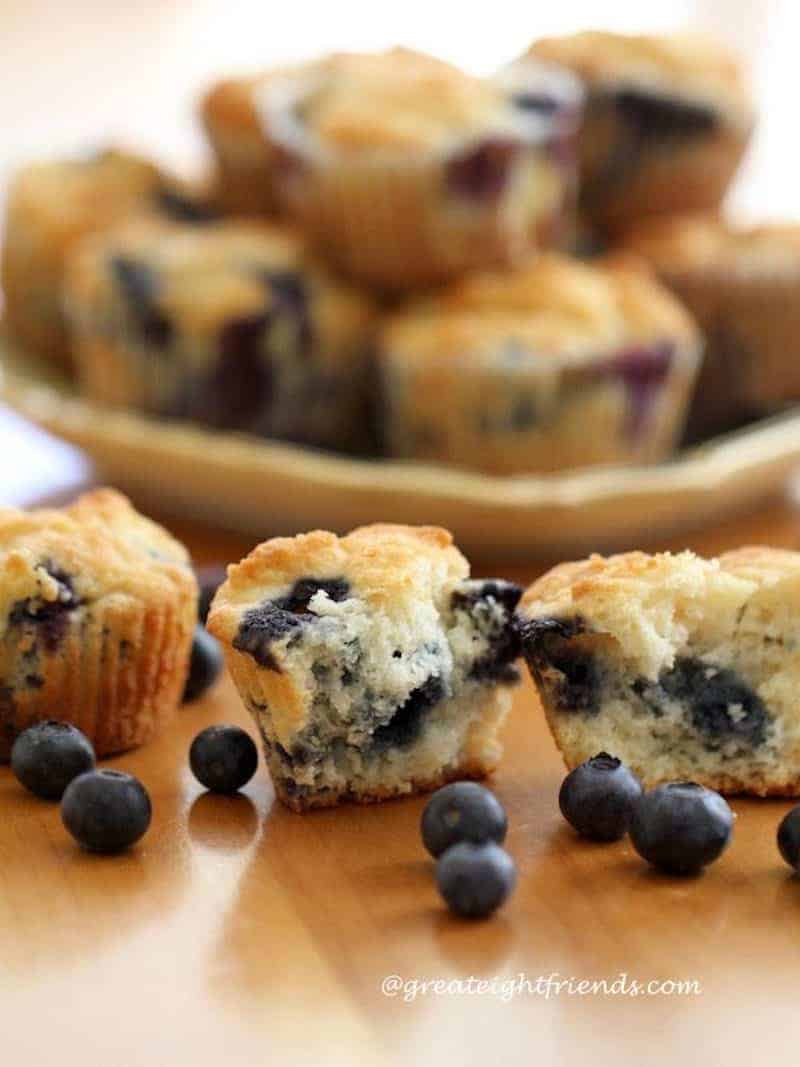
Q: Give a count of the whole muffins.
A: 8